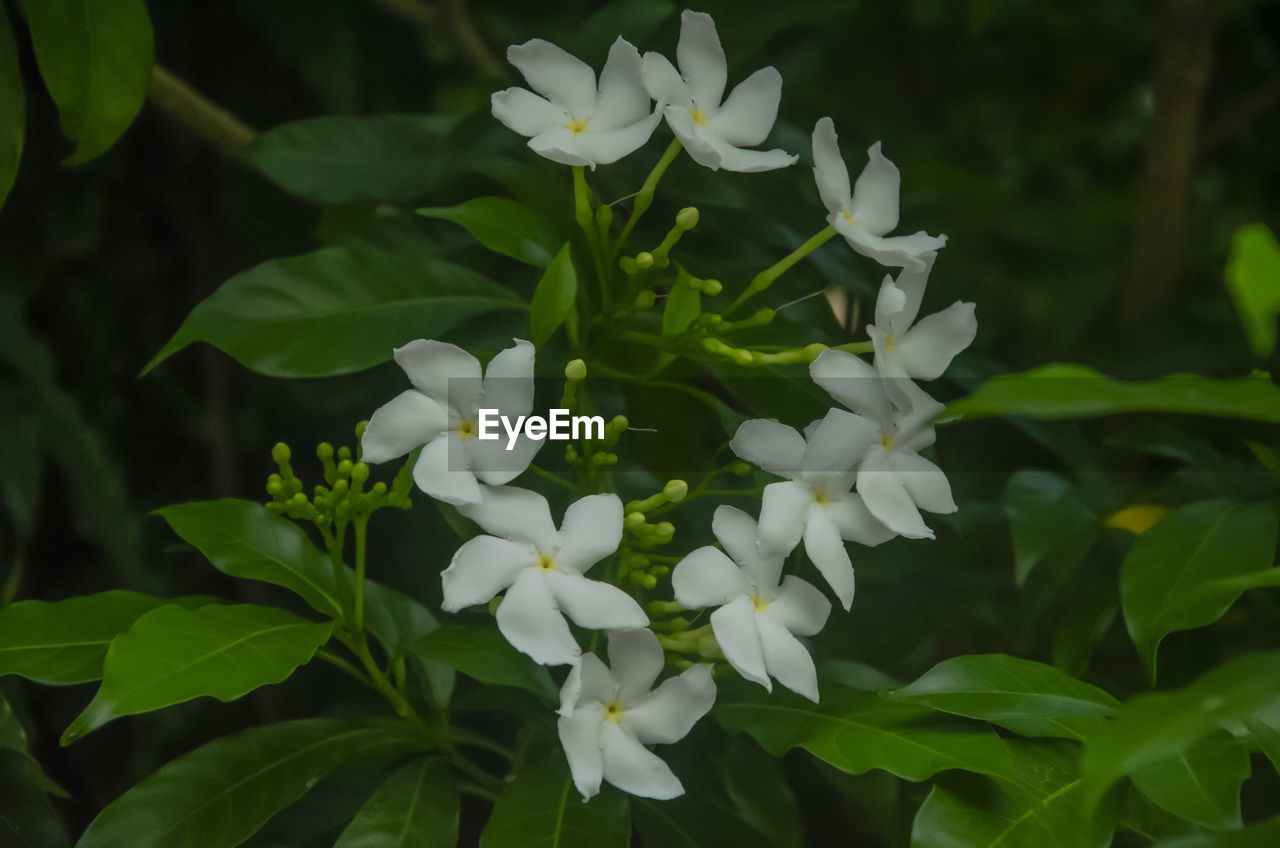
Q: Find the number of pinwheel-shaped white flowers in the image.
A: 10